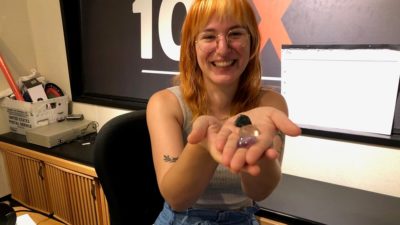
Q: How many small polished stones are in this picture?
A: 3